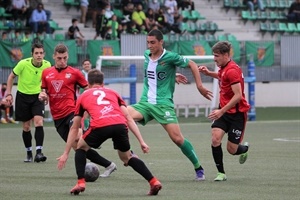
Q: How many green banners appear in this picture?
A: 7